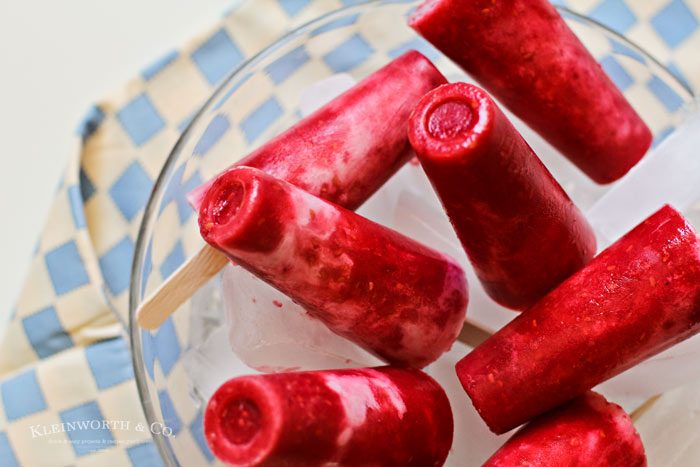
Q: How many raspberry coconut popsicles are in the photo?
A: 7